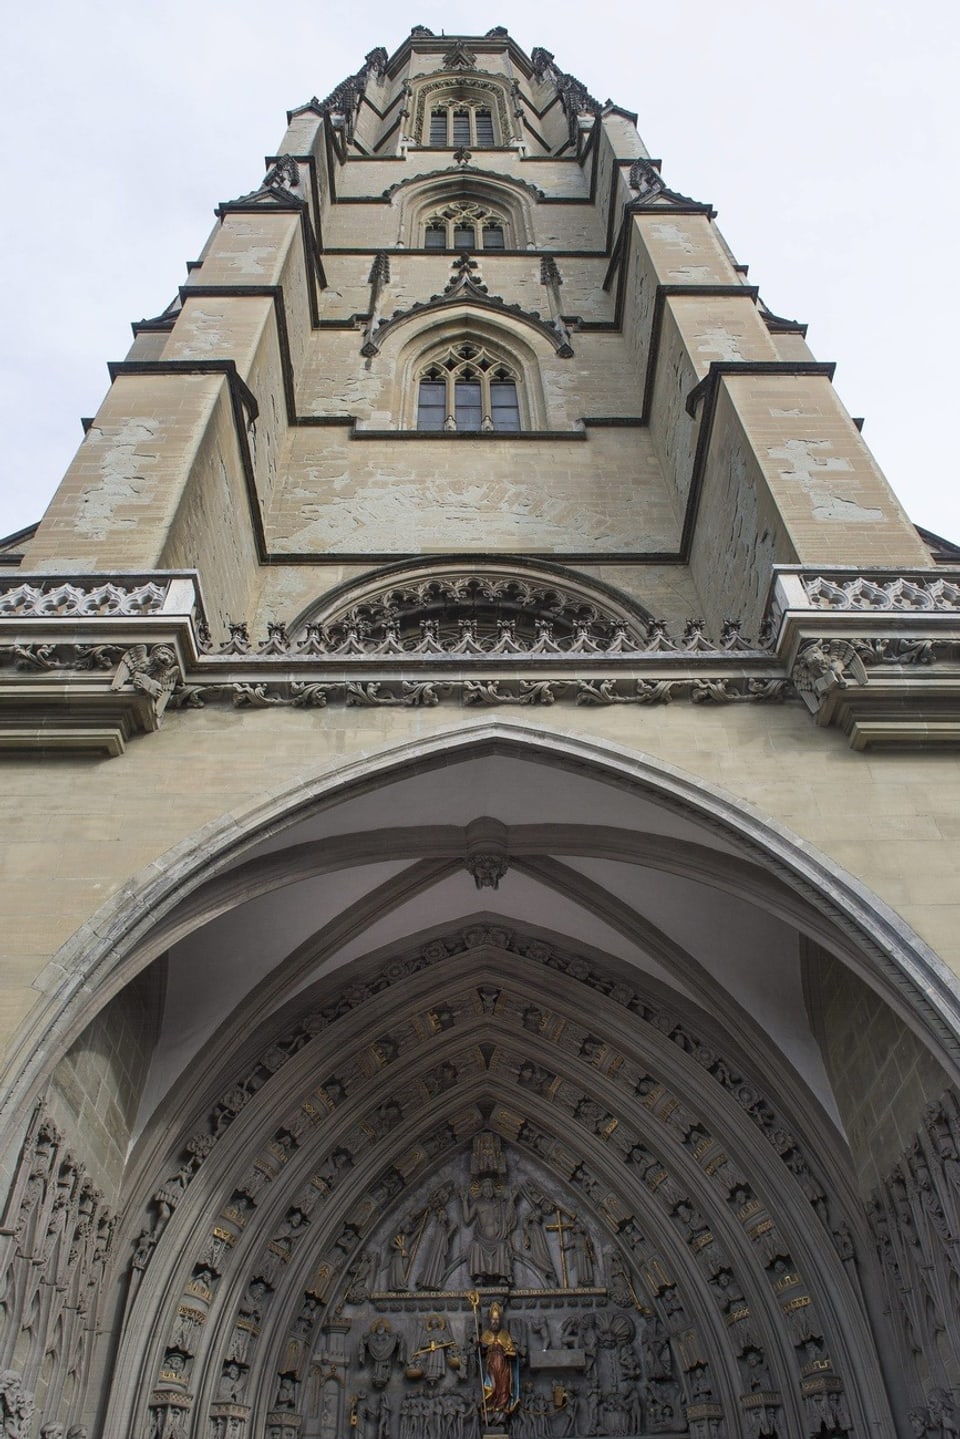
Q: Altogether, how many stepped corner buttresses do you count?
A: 2